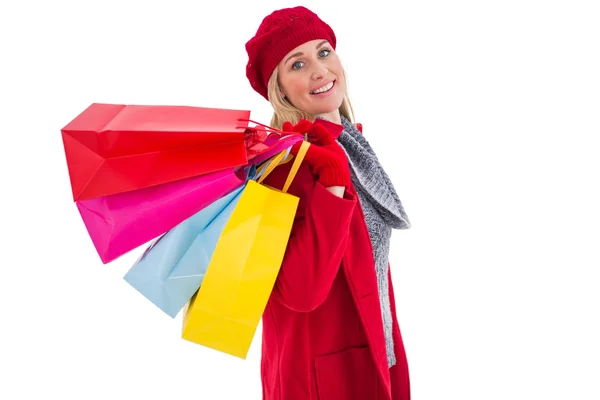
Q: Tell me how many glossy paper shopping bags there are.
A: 4